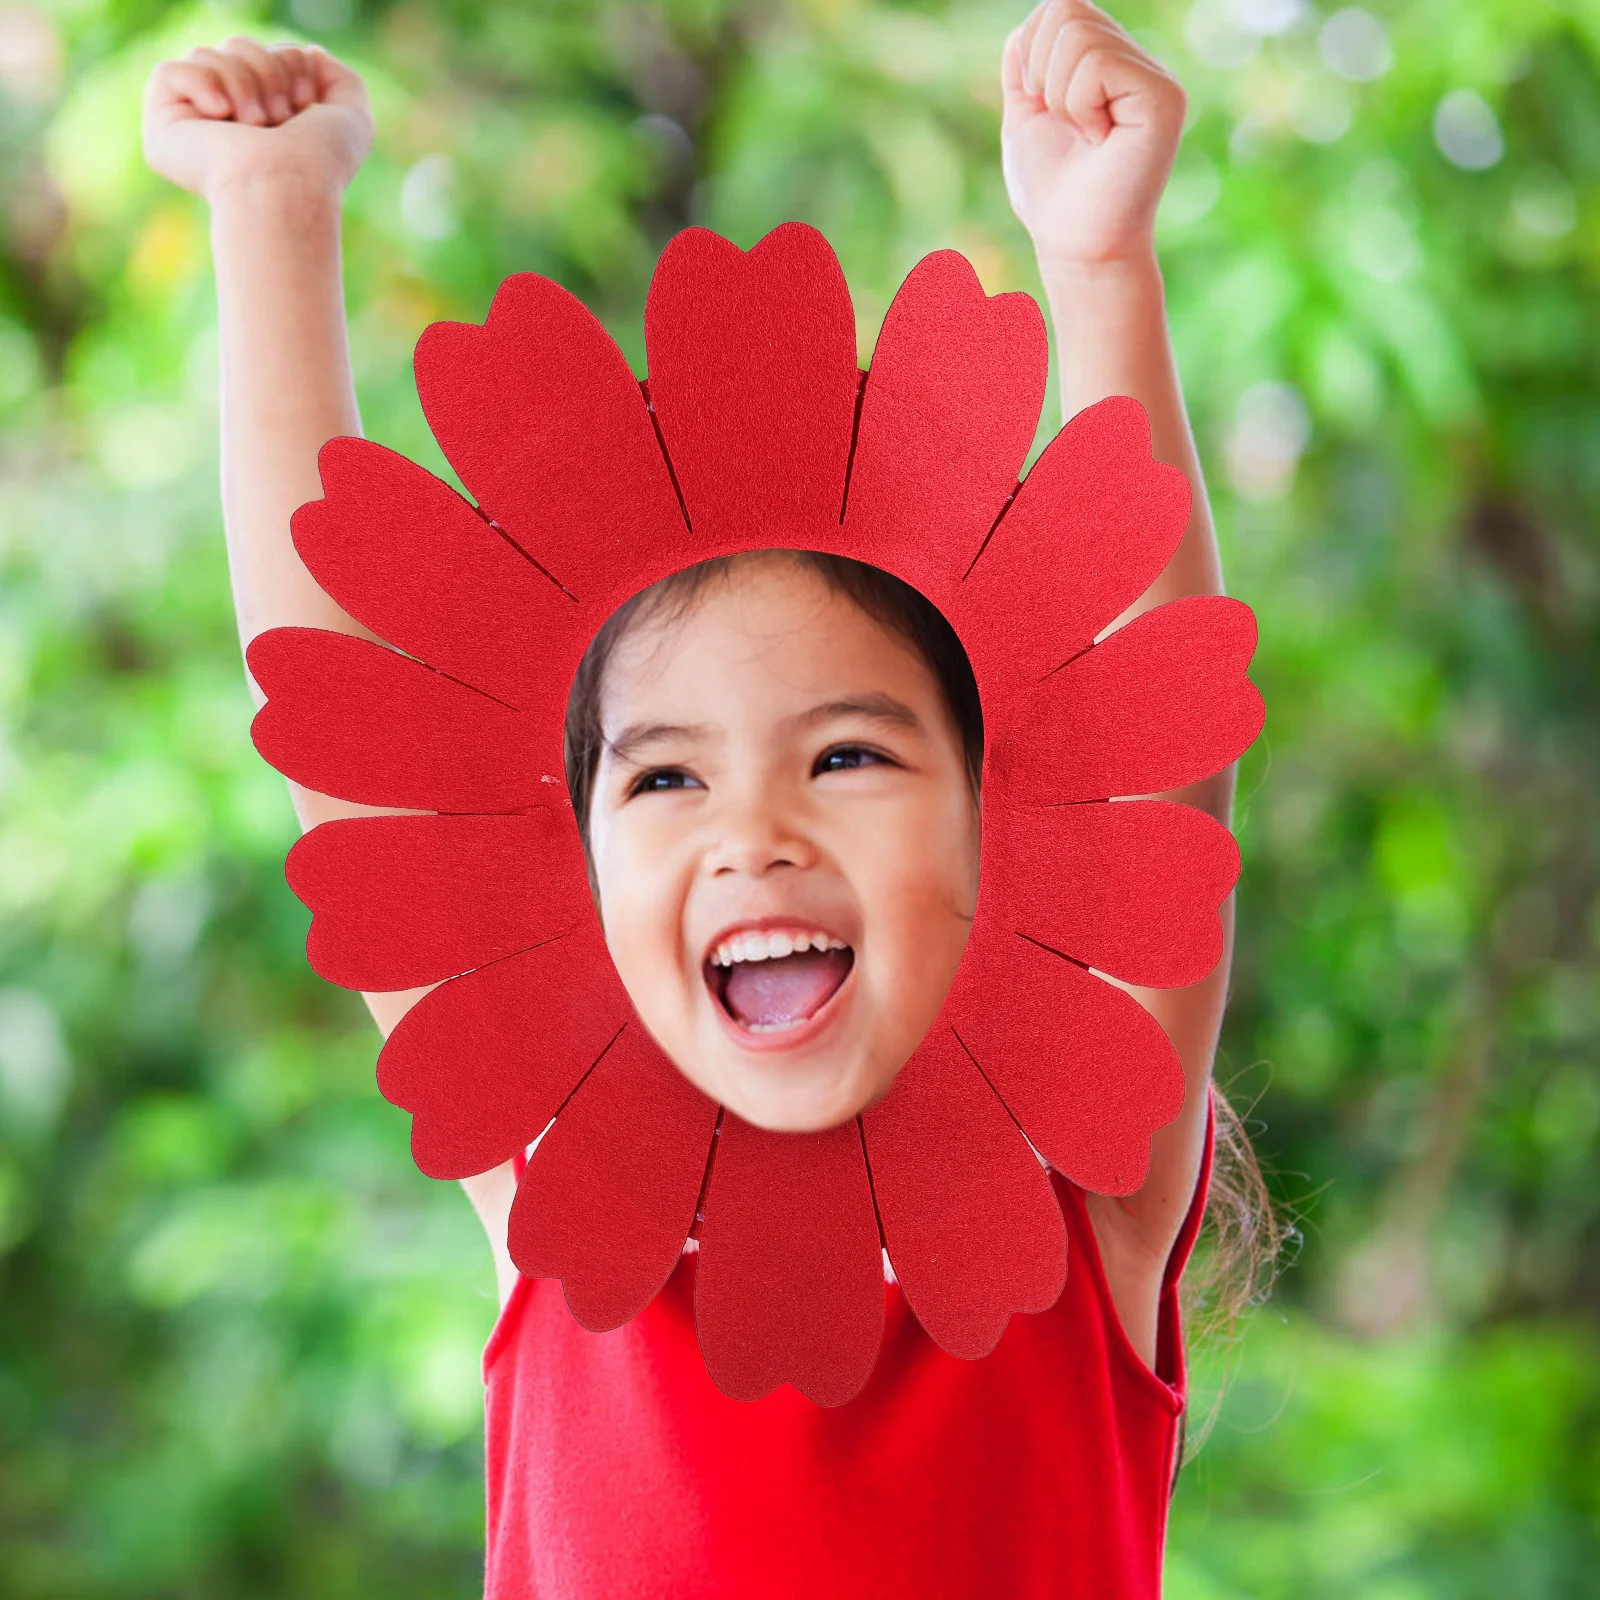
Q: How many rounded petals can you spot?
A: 14